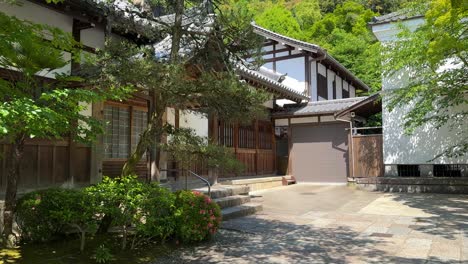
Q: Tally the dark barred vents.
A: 2